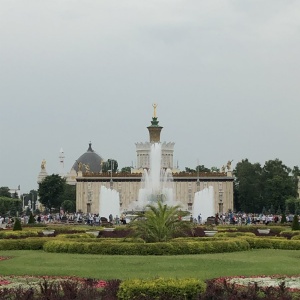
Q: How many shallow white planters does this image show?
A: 5